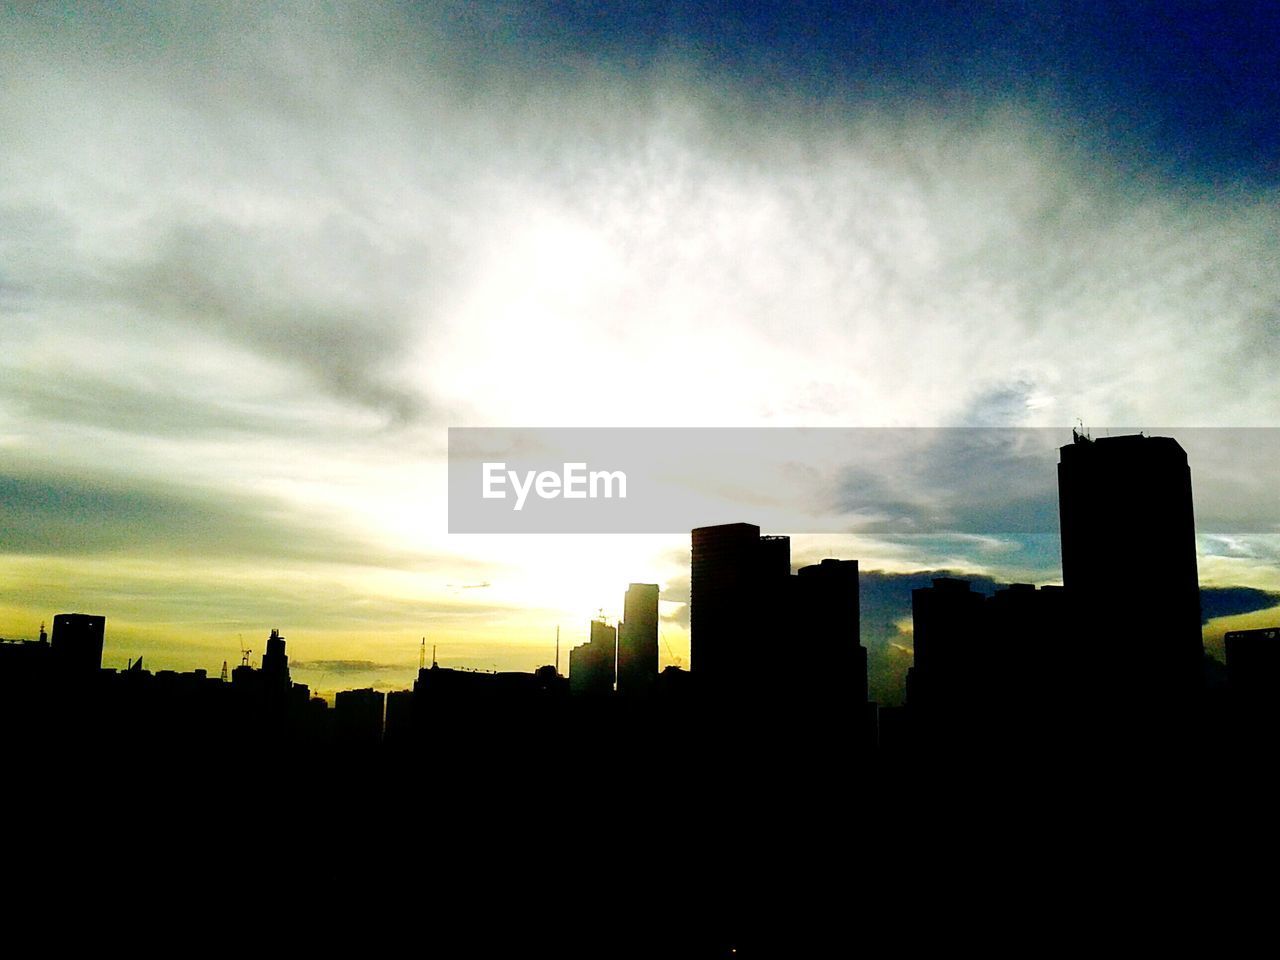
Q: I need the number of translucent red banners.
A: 0